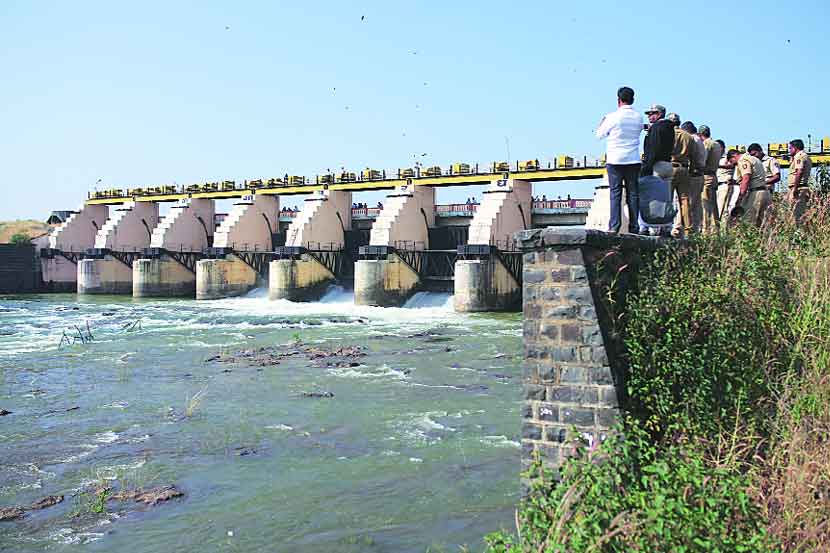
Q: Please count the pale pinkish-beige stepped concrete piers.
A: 8